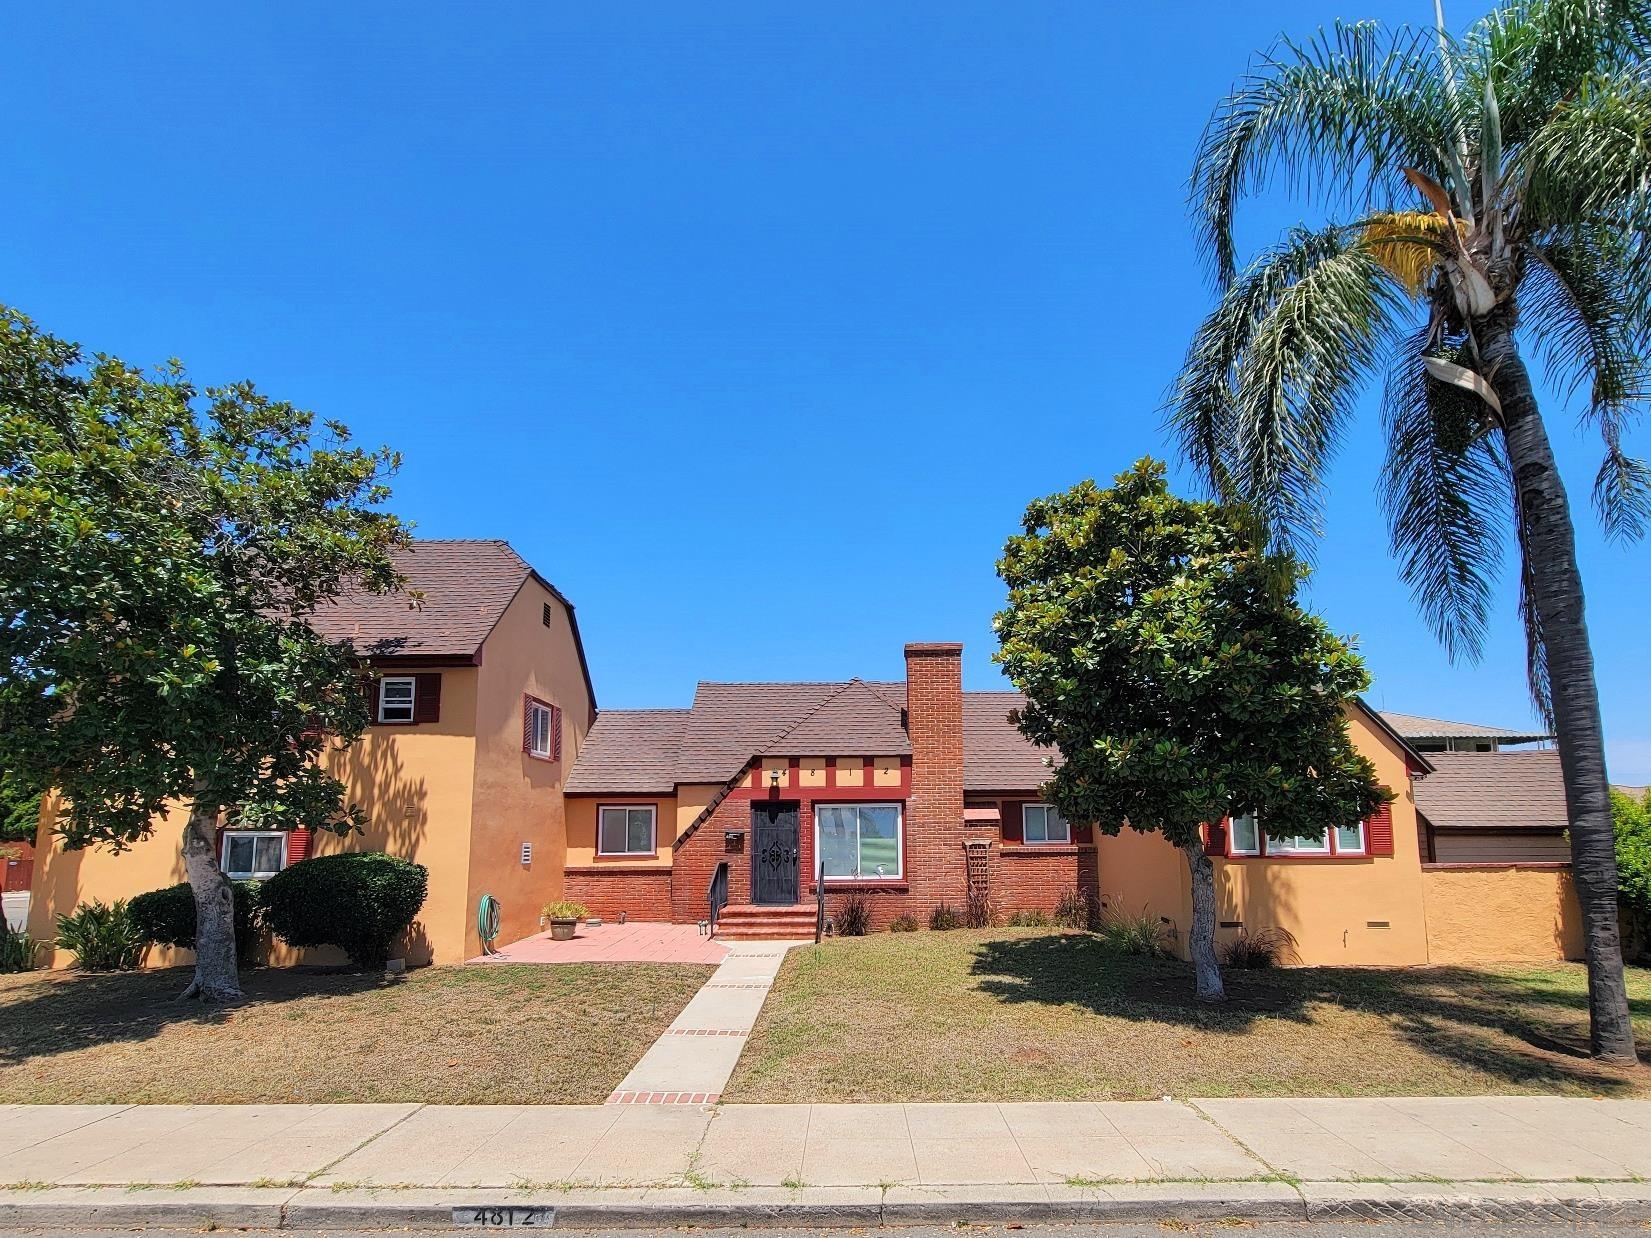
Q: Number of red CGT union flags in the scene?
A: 0